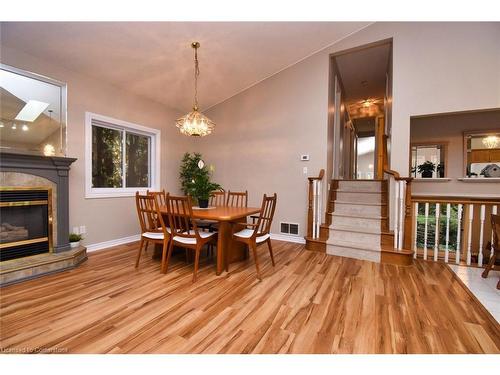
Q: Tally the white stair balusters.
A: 12